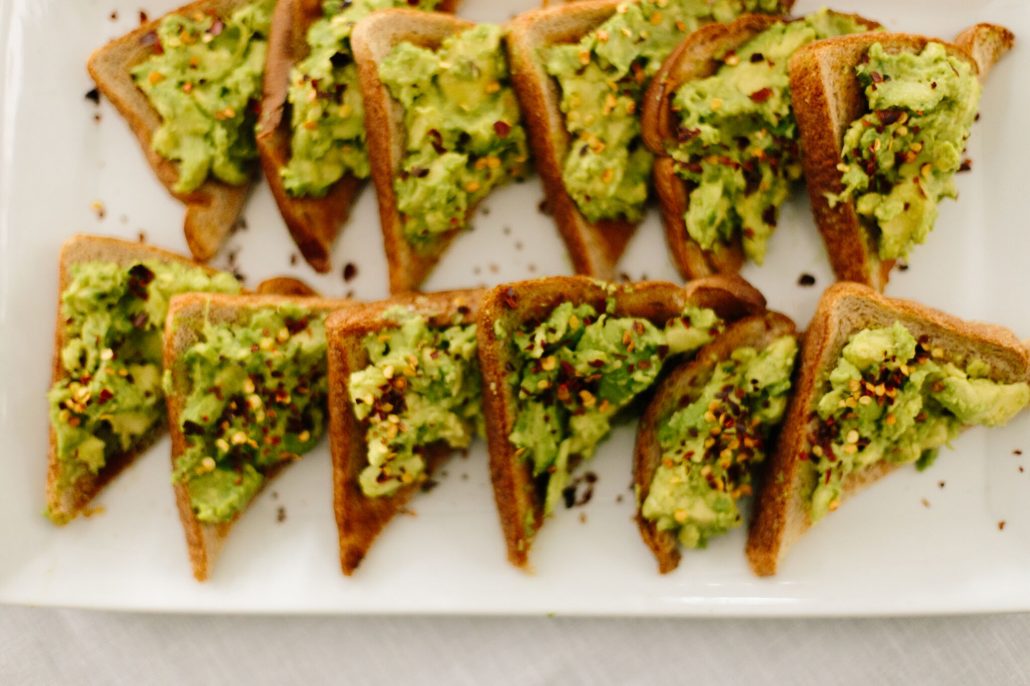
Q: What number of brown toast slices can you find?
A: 12